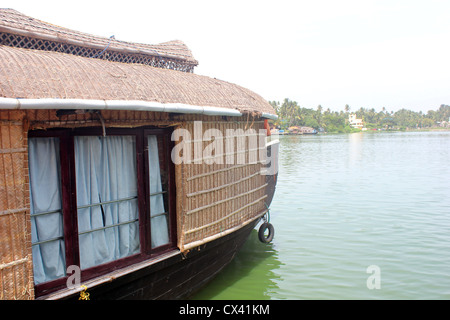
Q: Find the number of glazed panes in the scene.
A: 3